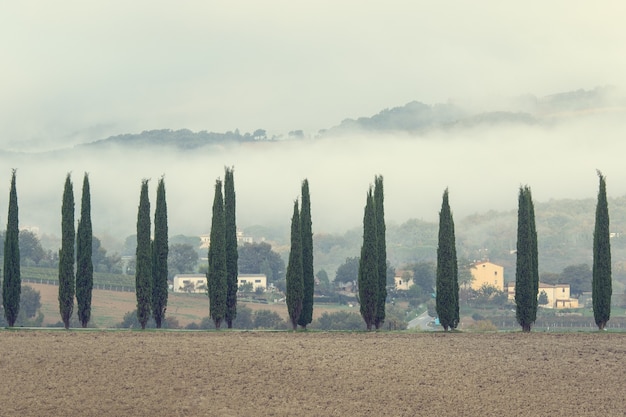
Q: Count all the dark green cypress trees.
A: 14